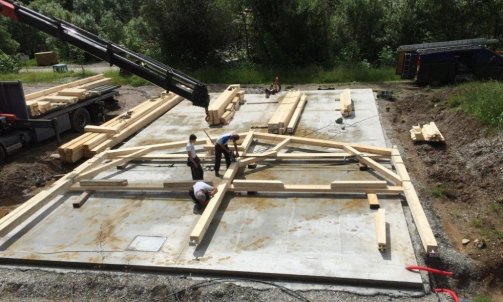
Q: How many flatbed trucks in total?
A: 1